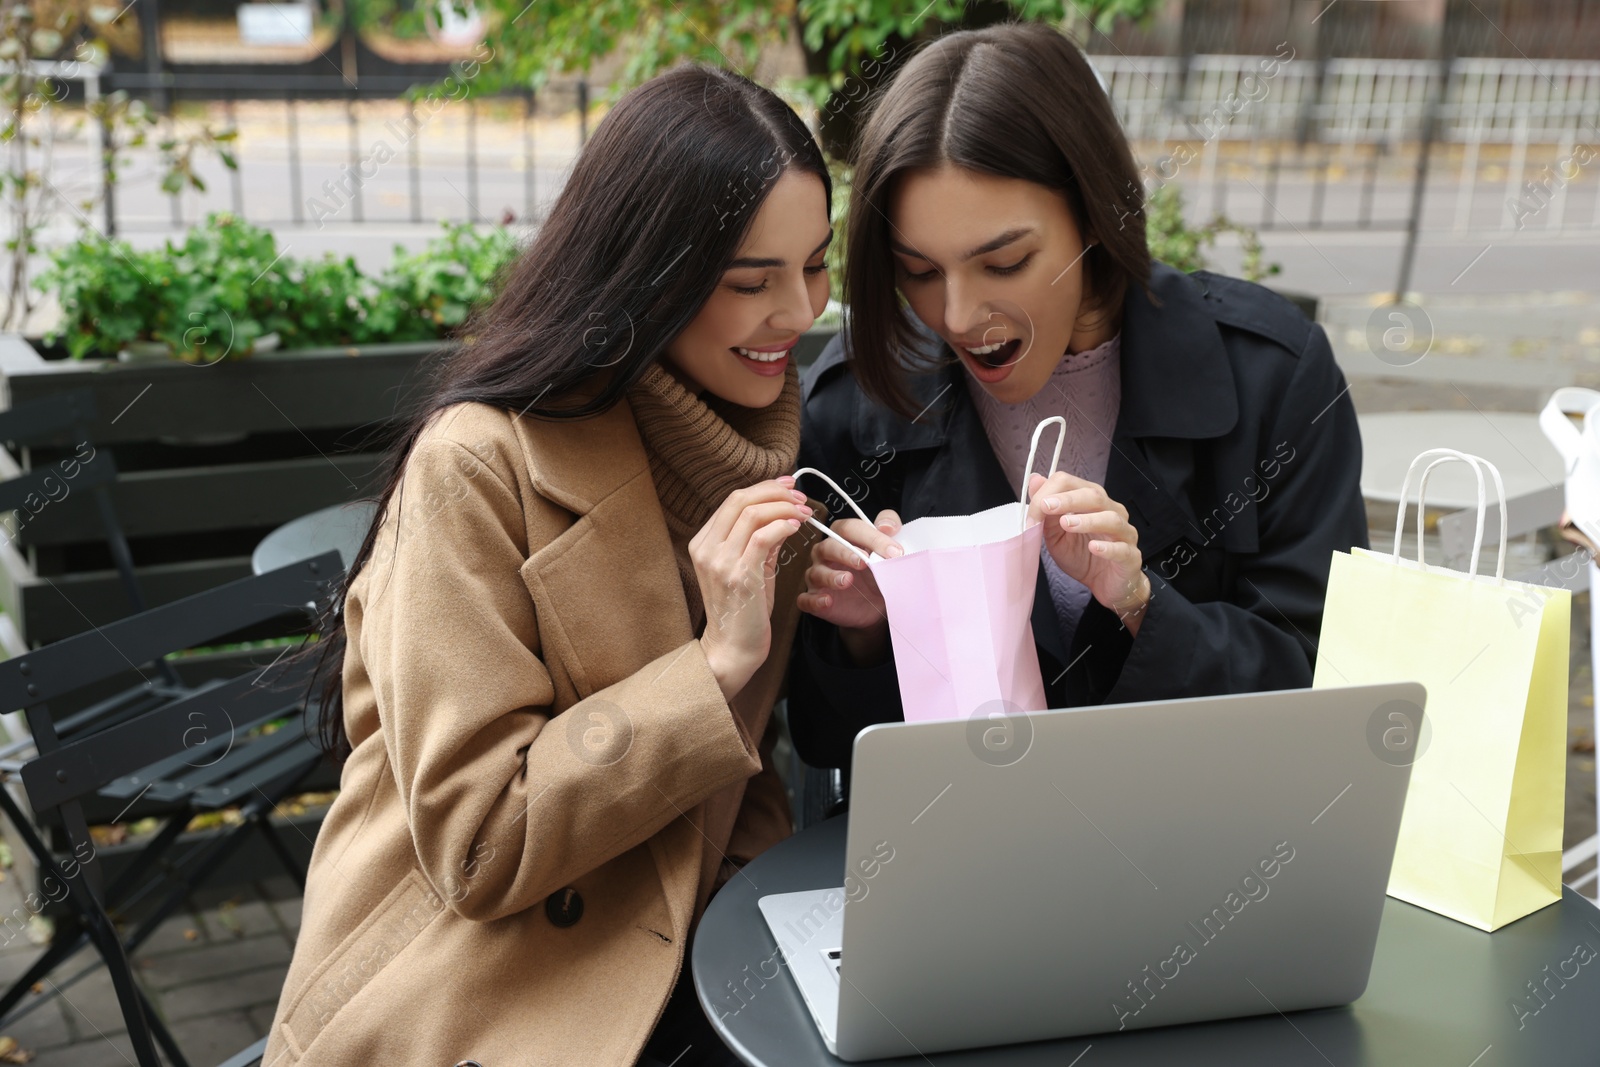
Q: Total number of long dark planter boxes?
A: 1